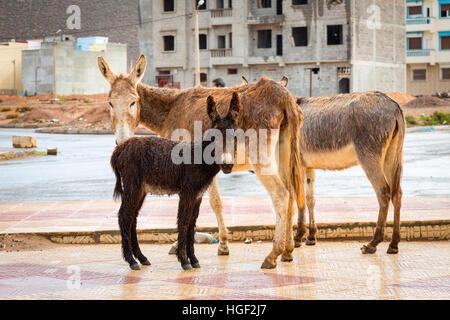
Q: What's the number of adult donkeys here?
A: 2